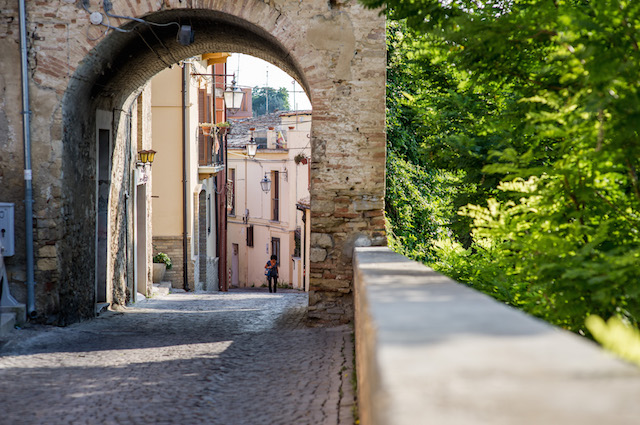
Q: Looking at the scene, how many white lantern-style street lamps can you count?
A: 3